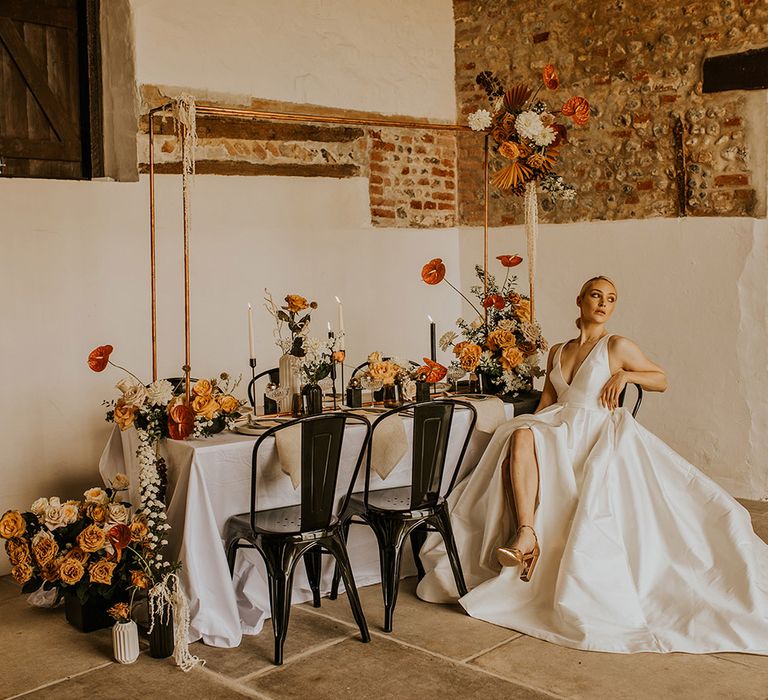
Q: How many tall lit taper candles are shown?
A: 4